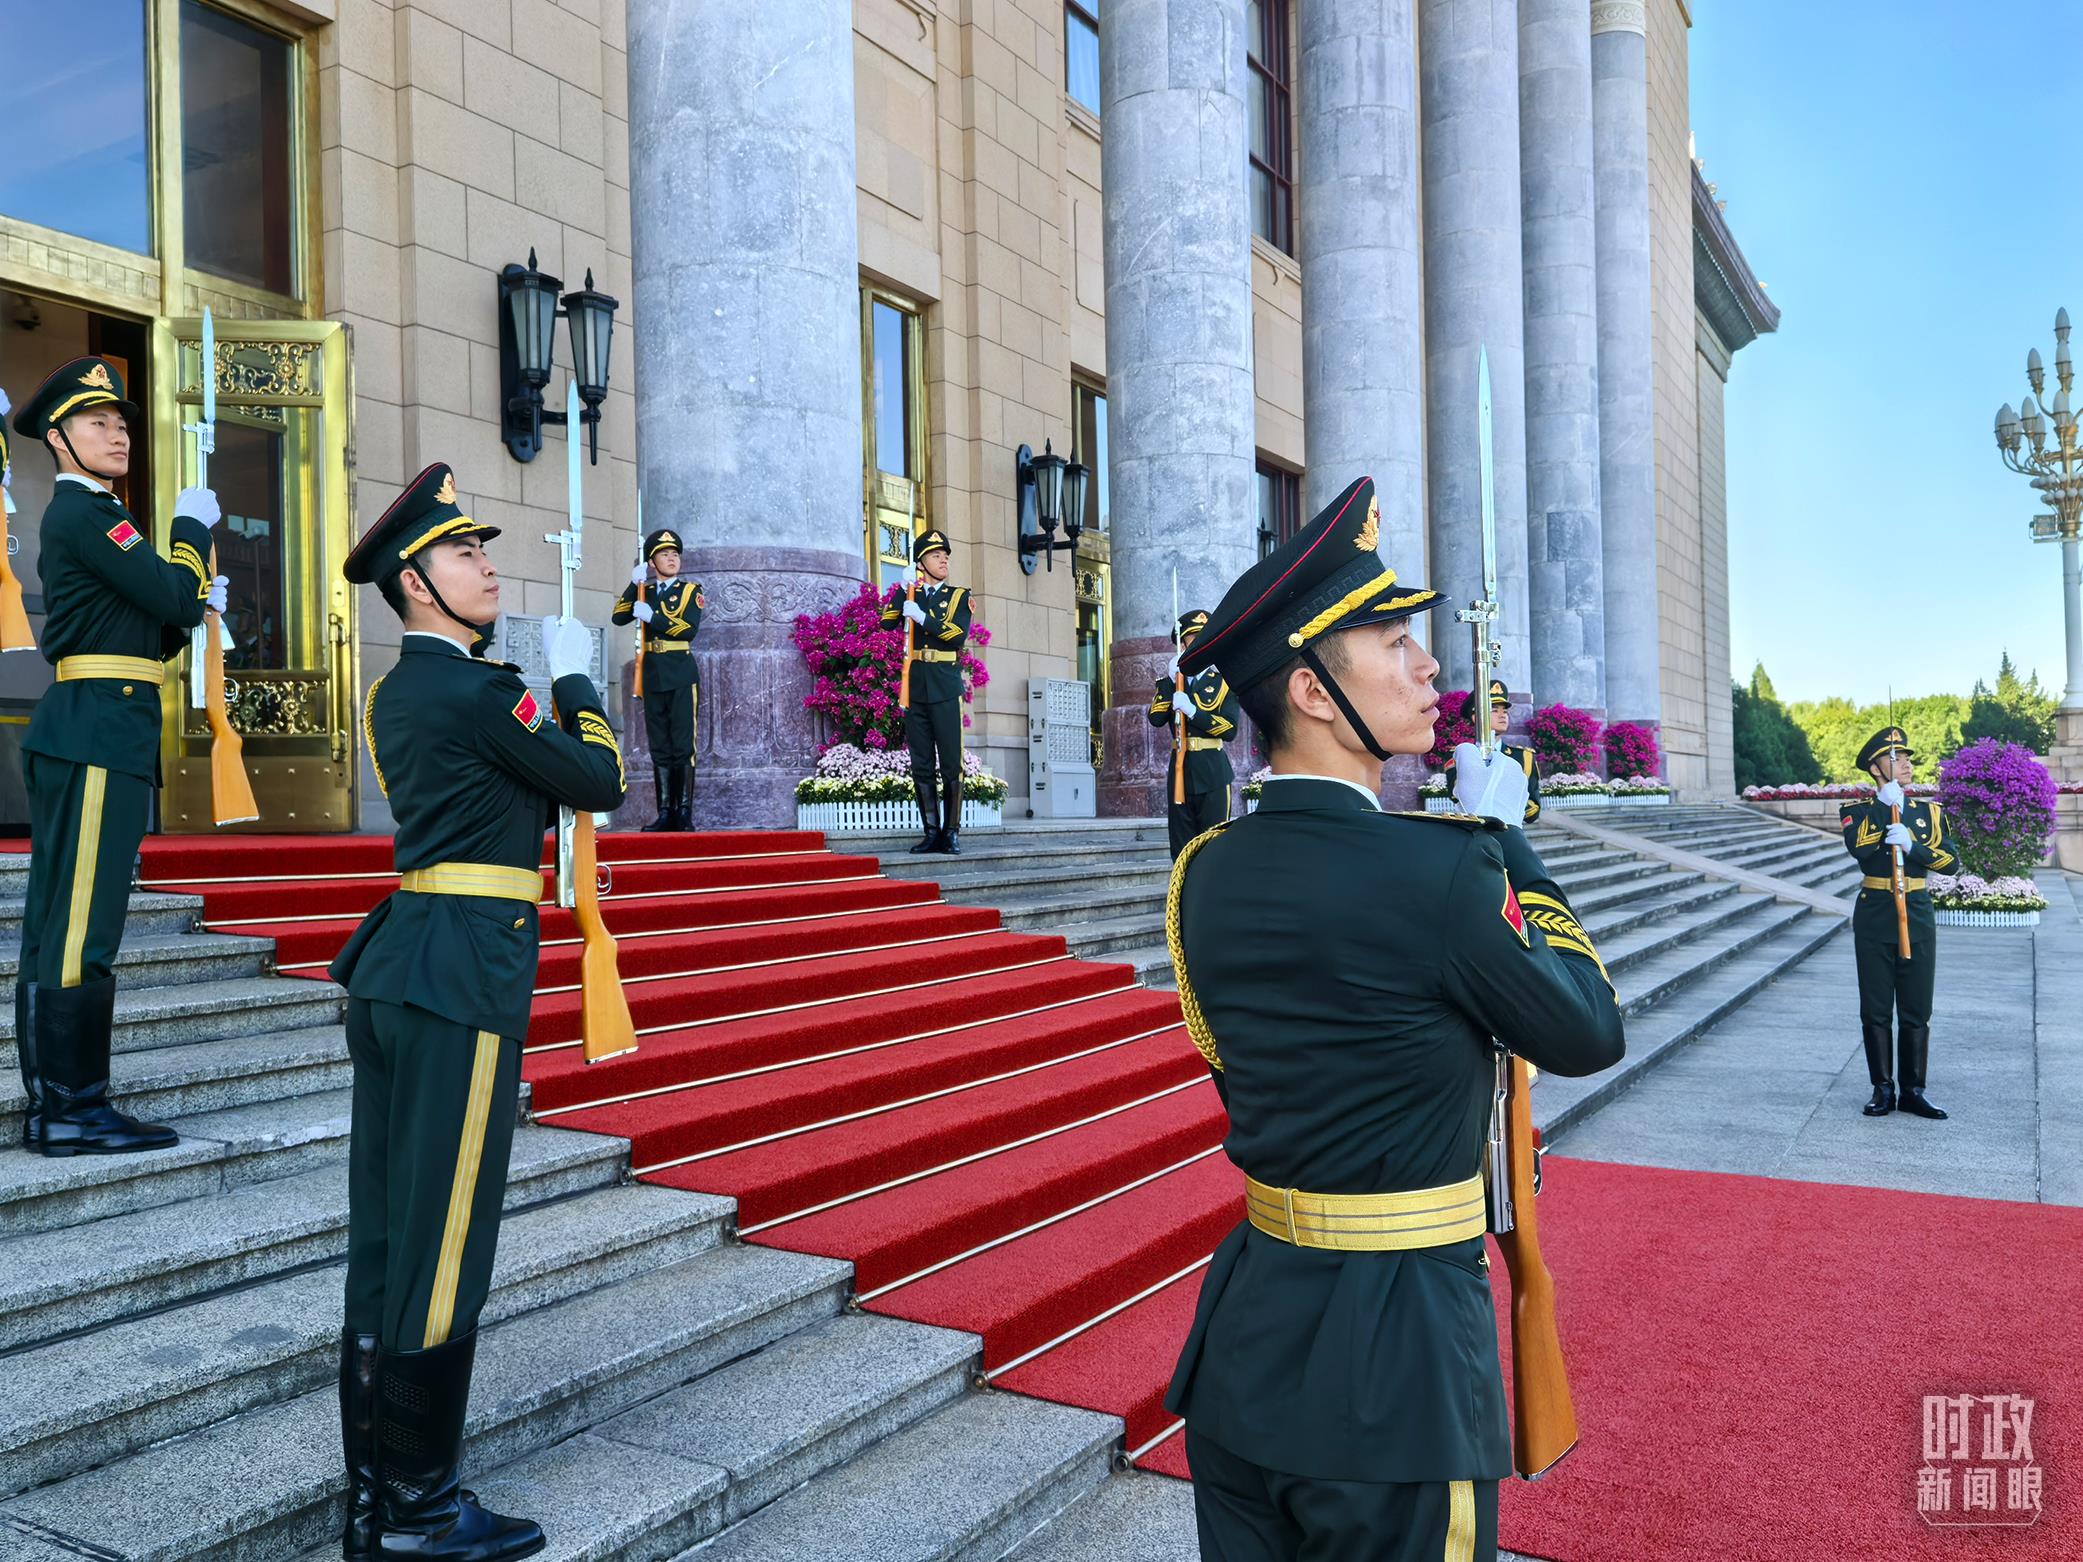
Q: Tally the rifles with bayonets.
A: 7